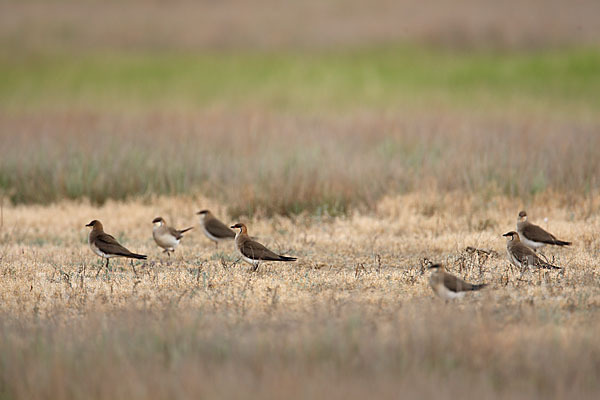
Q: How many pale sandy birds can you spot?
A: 7